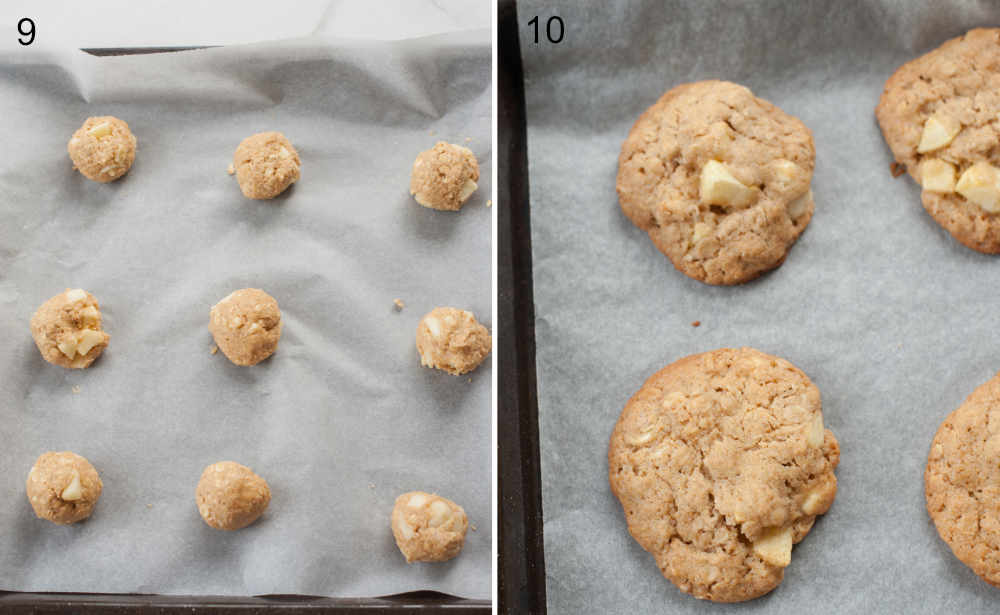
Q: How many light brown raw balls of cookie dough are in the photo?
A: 9